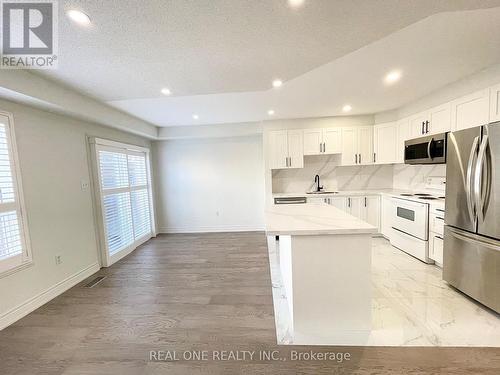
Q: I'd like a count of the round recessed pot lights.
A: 8